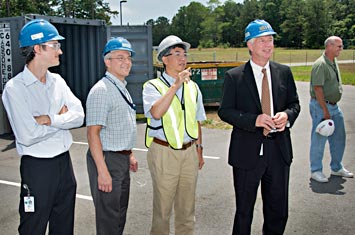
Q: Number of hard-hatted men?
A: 4